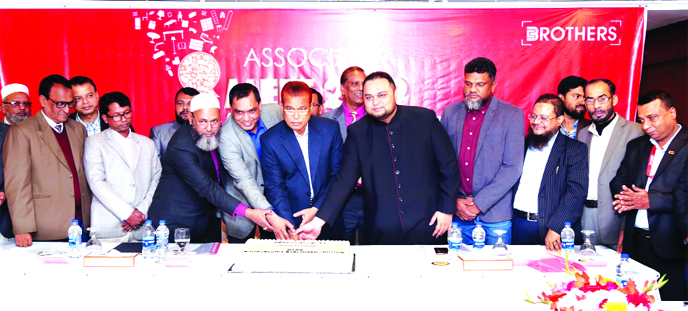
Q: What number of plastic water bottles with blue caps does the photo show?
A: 7